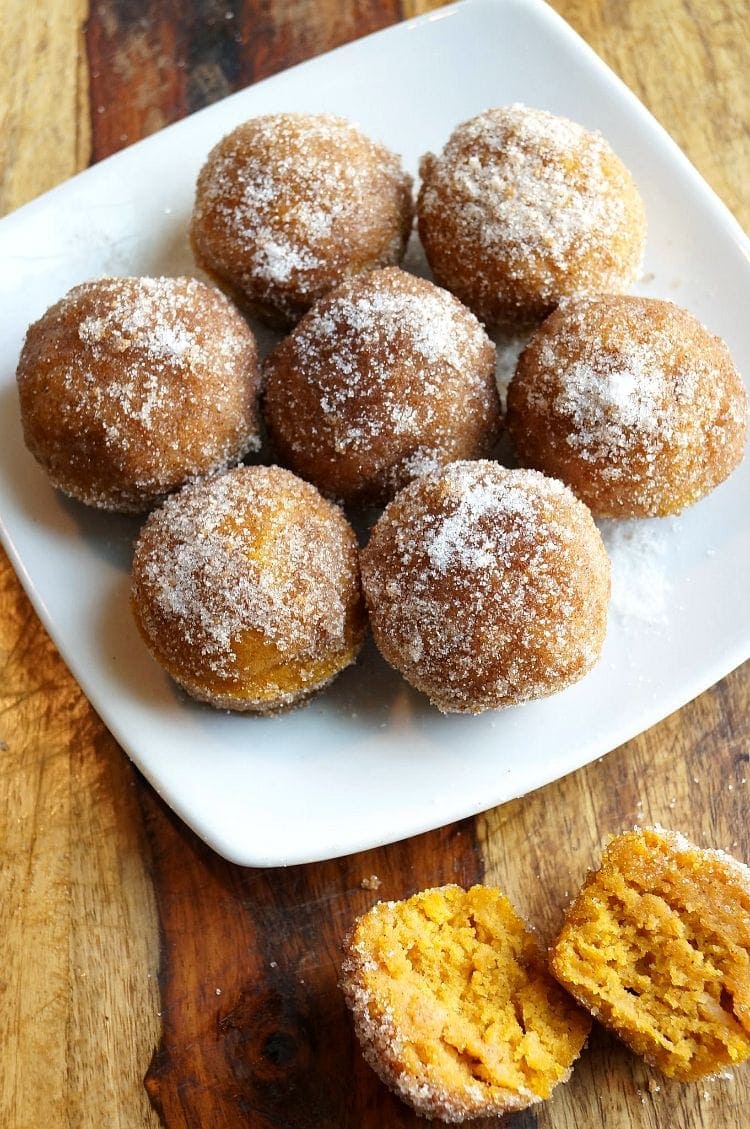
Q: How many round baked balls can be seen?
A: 7